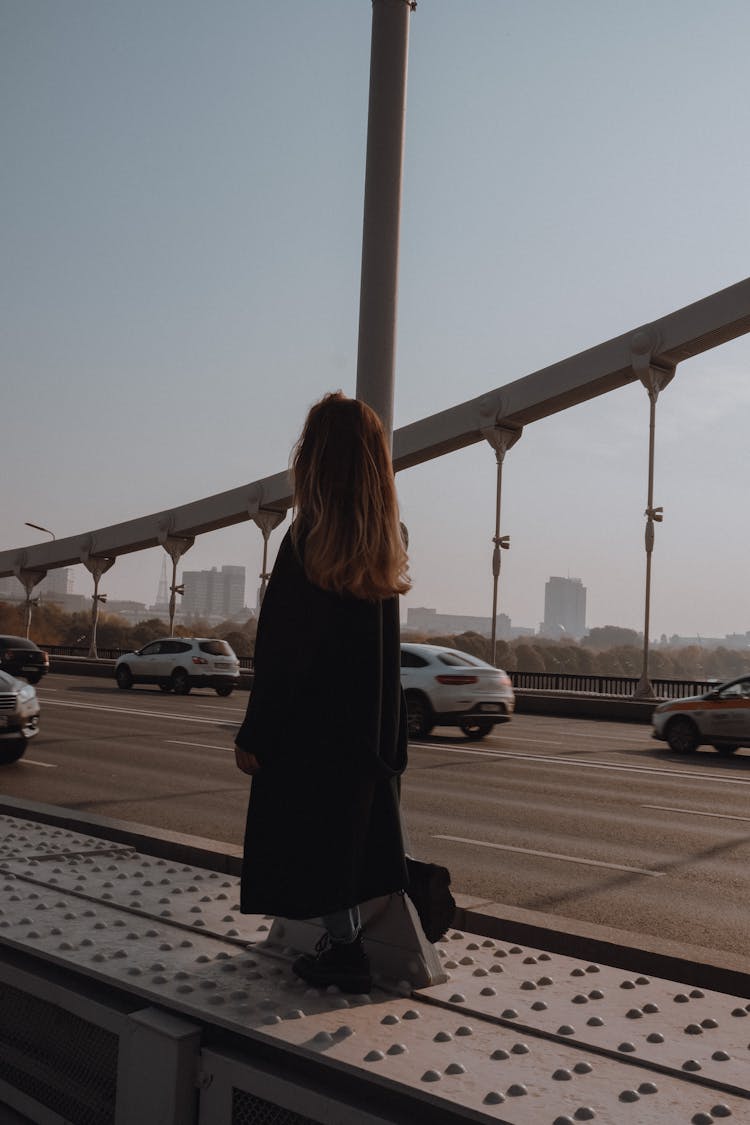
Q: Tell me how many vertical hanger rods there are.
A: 6